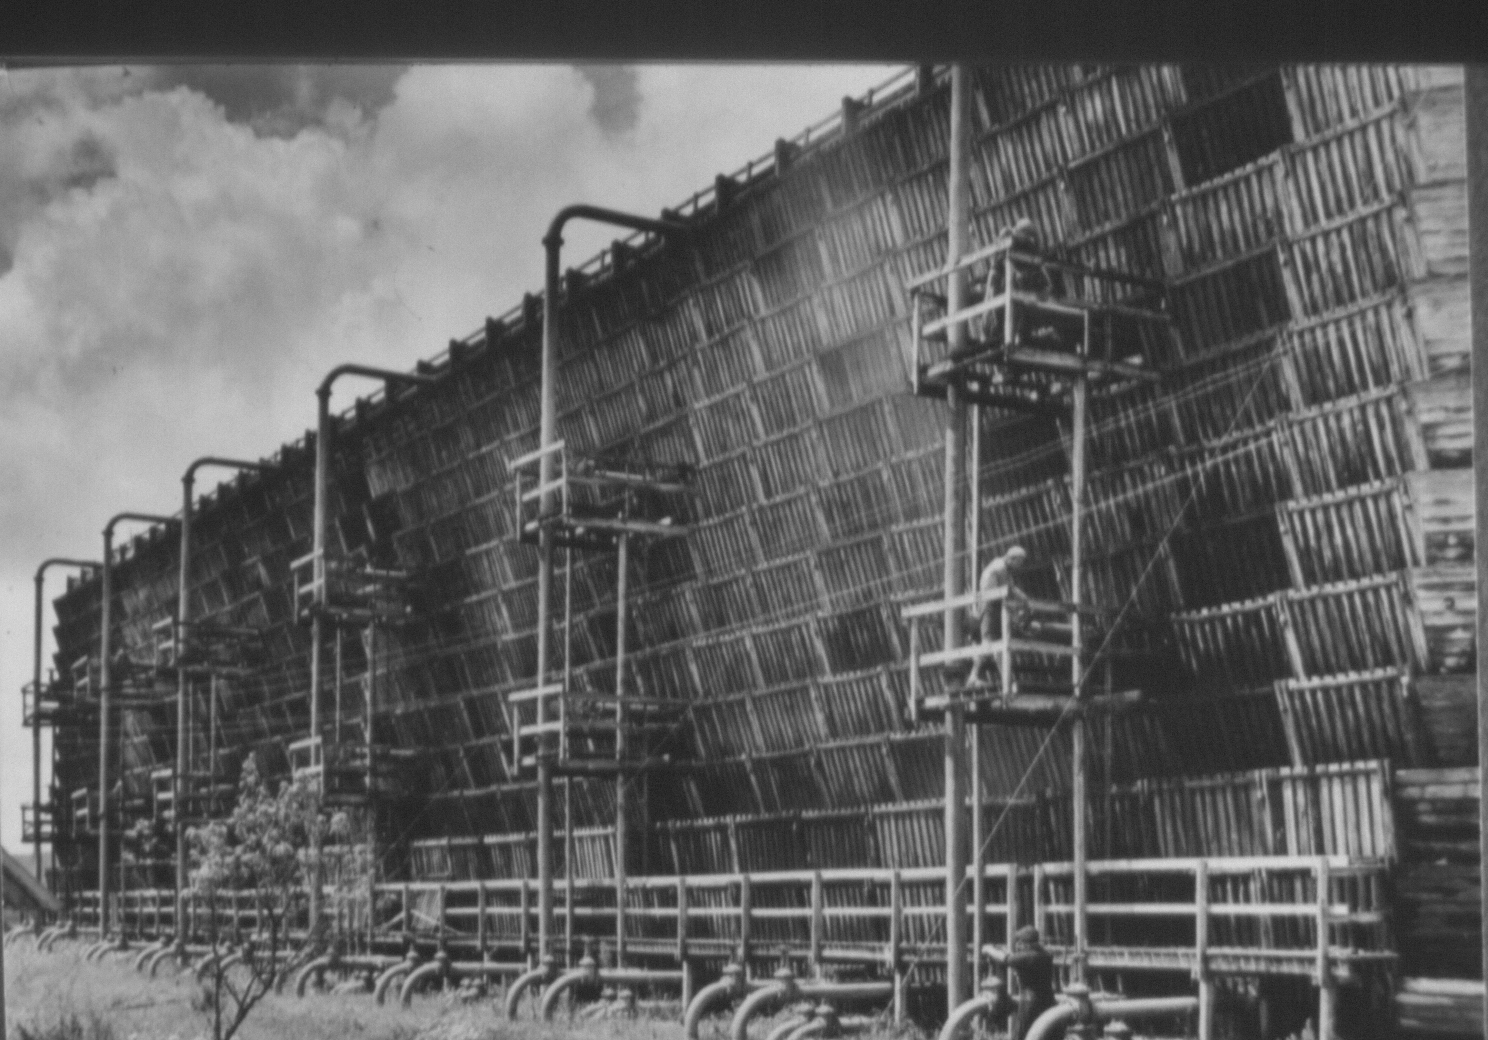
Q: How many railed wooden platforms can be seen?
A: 12